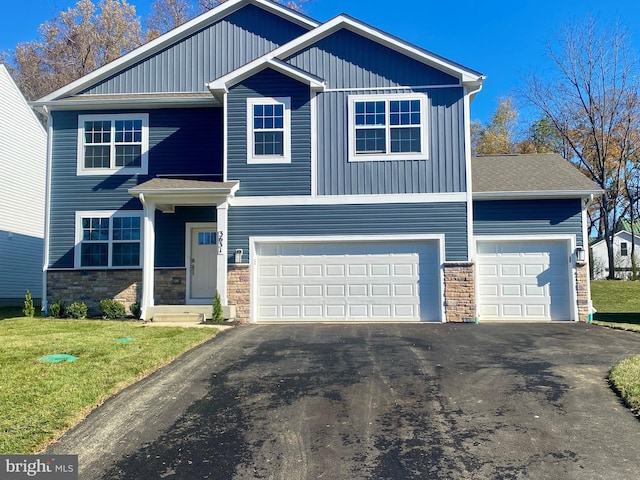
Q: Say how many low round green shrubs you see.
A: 4